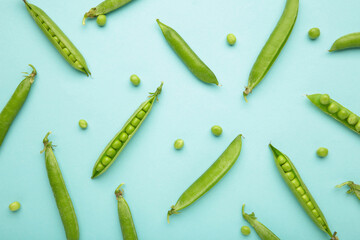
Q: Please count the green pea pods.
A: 14